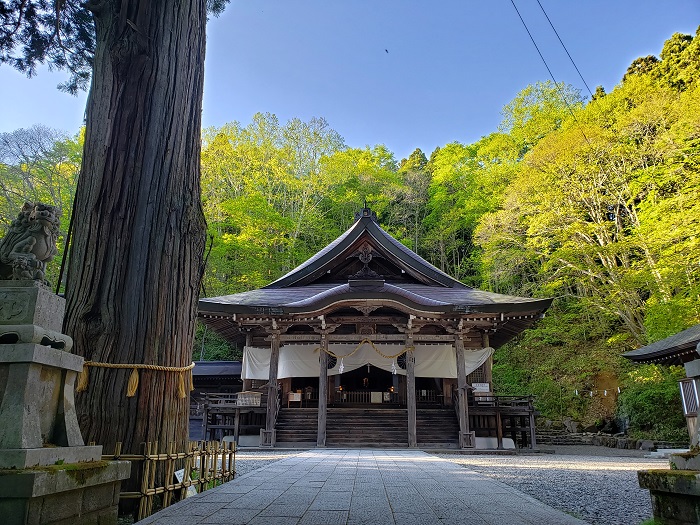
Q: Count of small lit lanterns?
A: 2